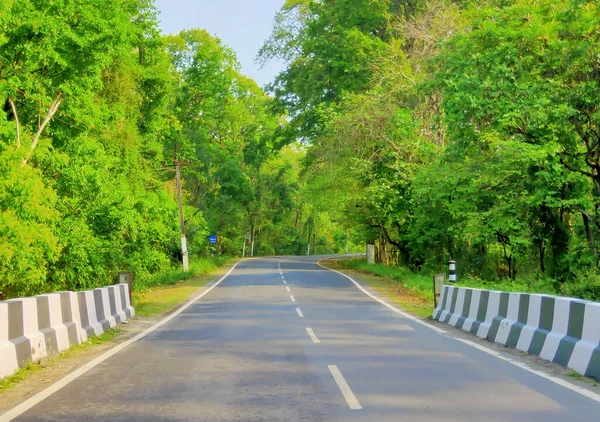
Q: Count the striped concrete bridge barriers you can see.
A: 2